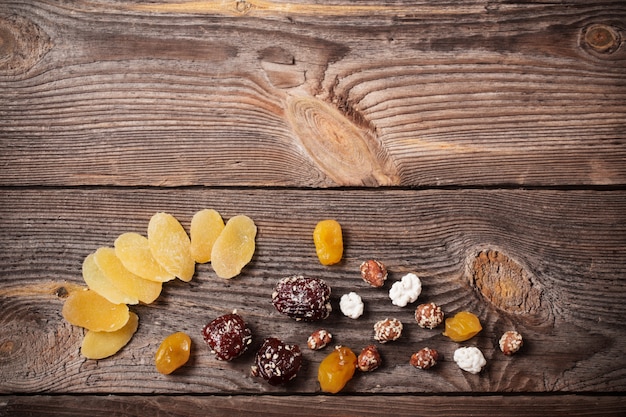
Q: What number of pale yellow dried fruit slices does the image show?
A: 8